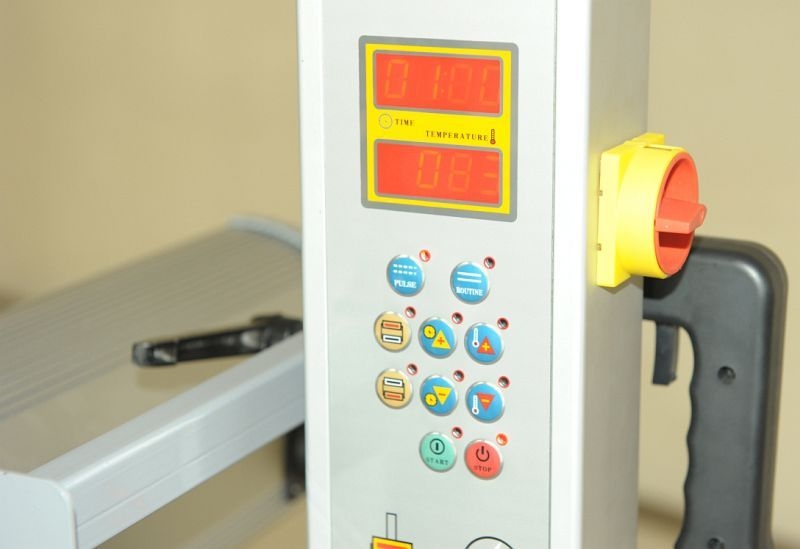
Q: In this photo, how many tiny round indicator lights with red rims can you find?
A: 10